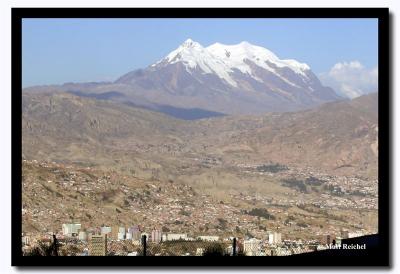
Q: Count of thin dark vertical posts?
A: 3